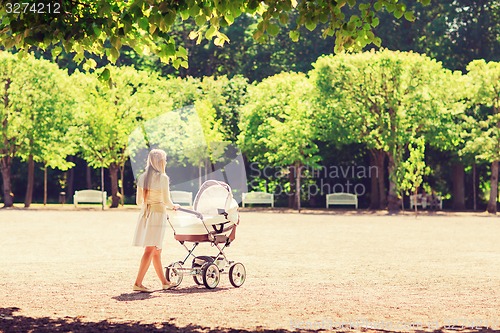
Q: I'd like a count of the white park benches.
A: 5